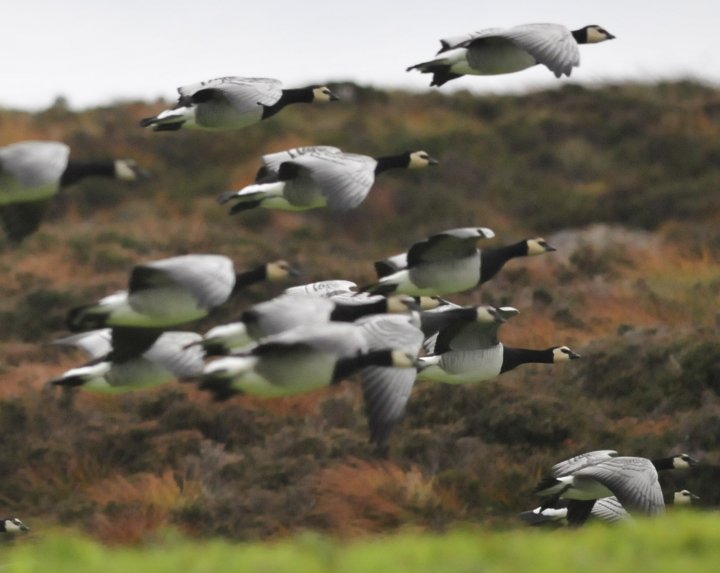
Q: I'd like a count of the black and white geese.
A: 15